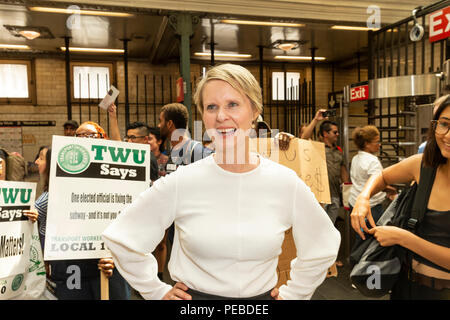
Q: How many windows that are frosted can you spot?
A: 3